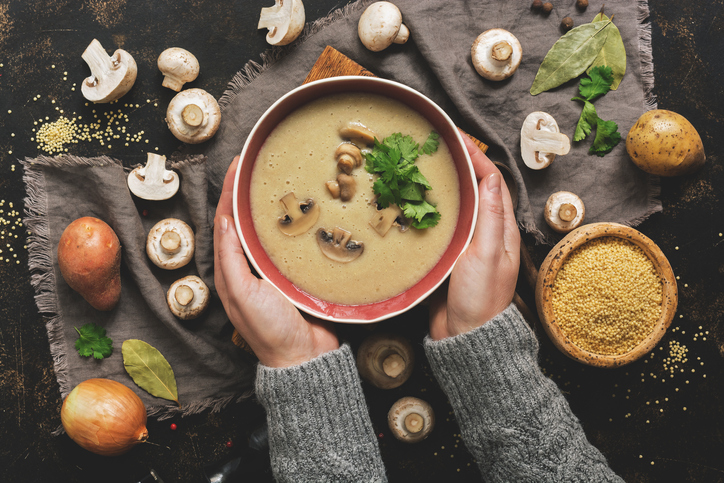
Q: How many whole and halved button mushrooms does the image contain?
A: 13